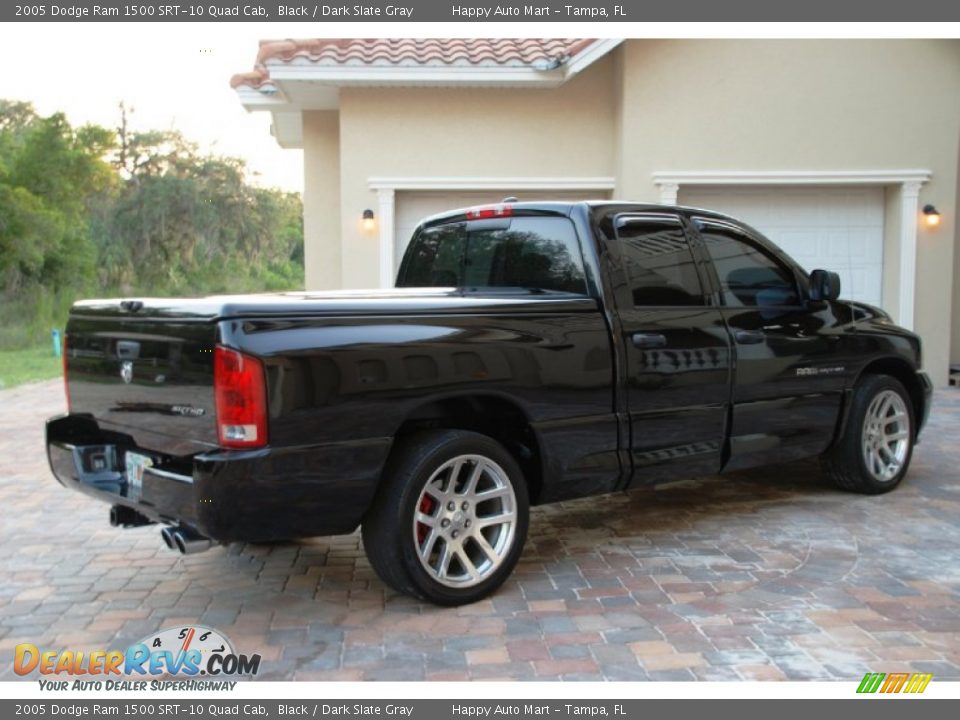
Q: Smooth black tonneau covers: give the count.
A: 1